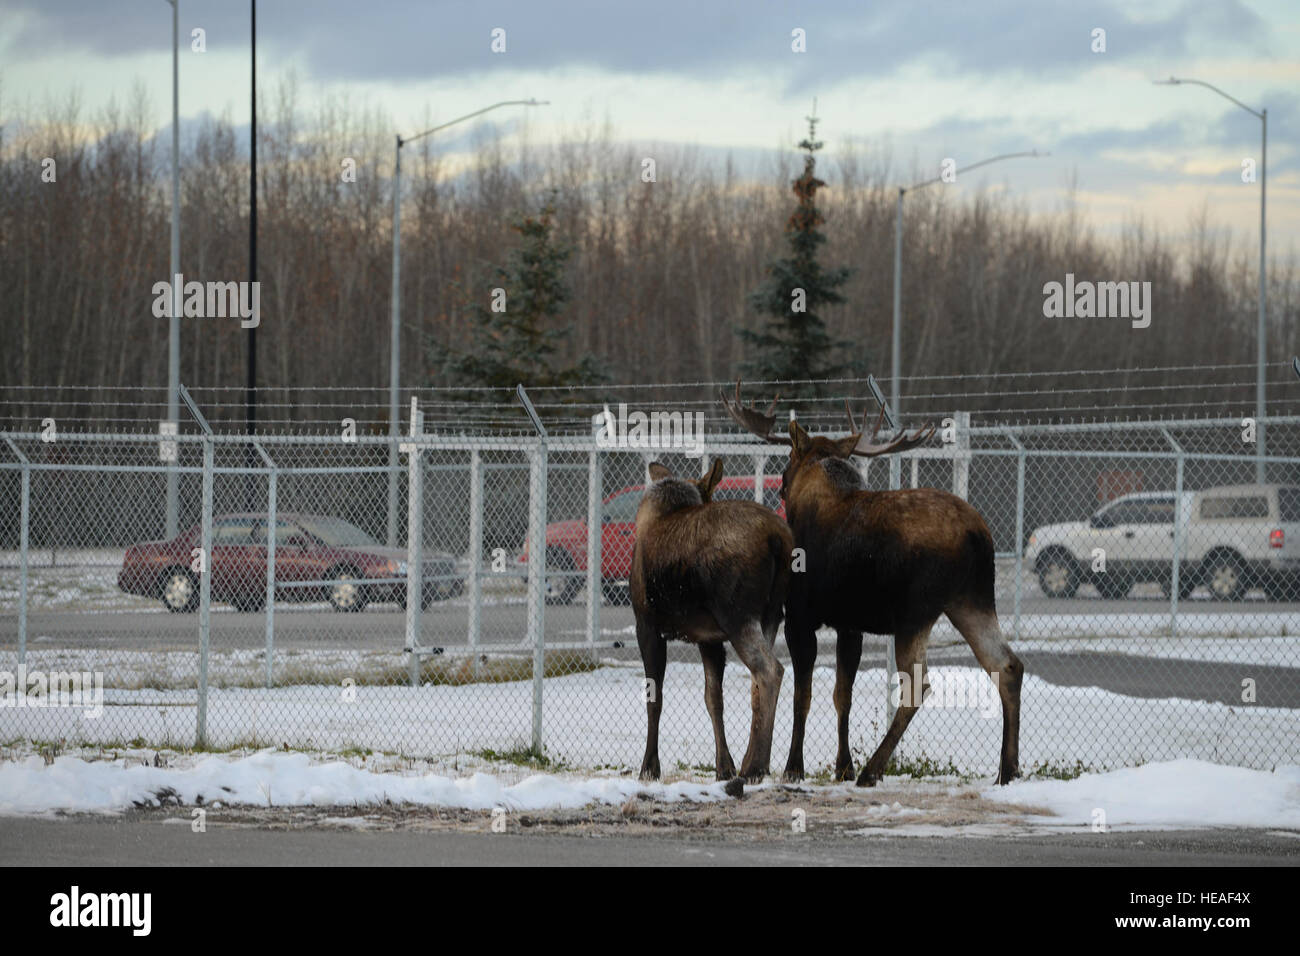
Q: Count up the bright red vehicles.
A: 1